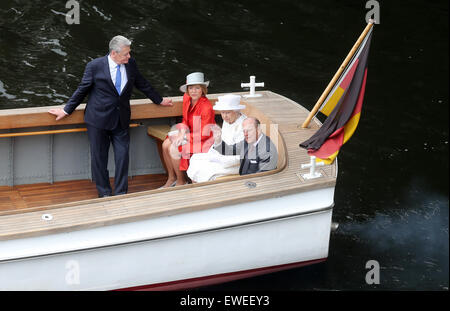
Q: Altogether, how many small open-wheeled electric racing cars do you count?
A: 0